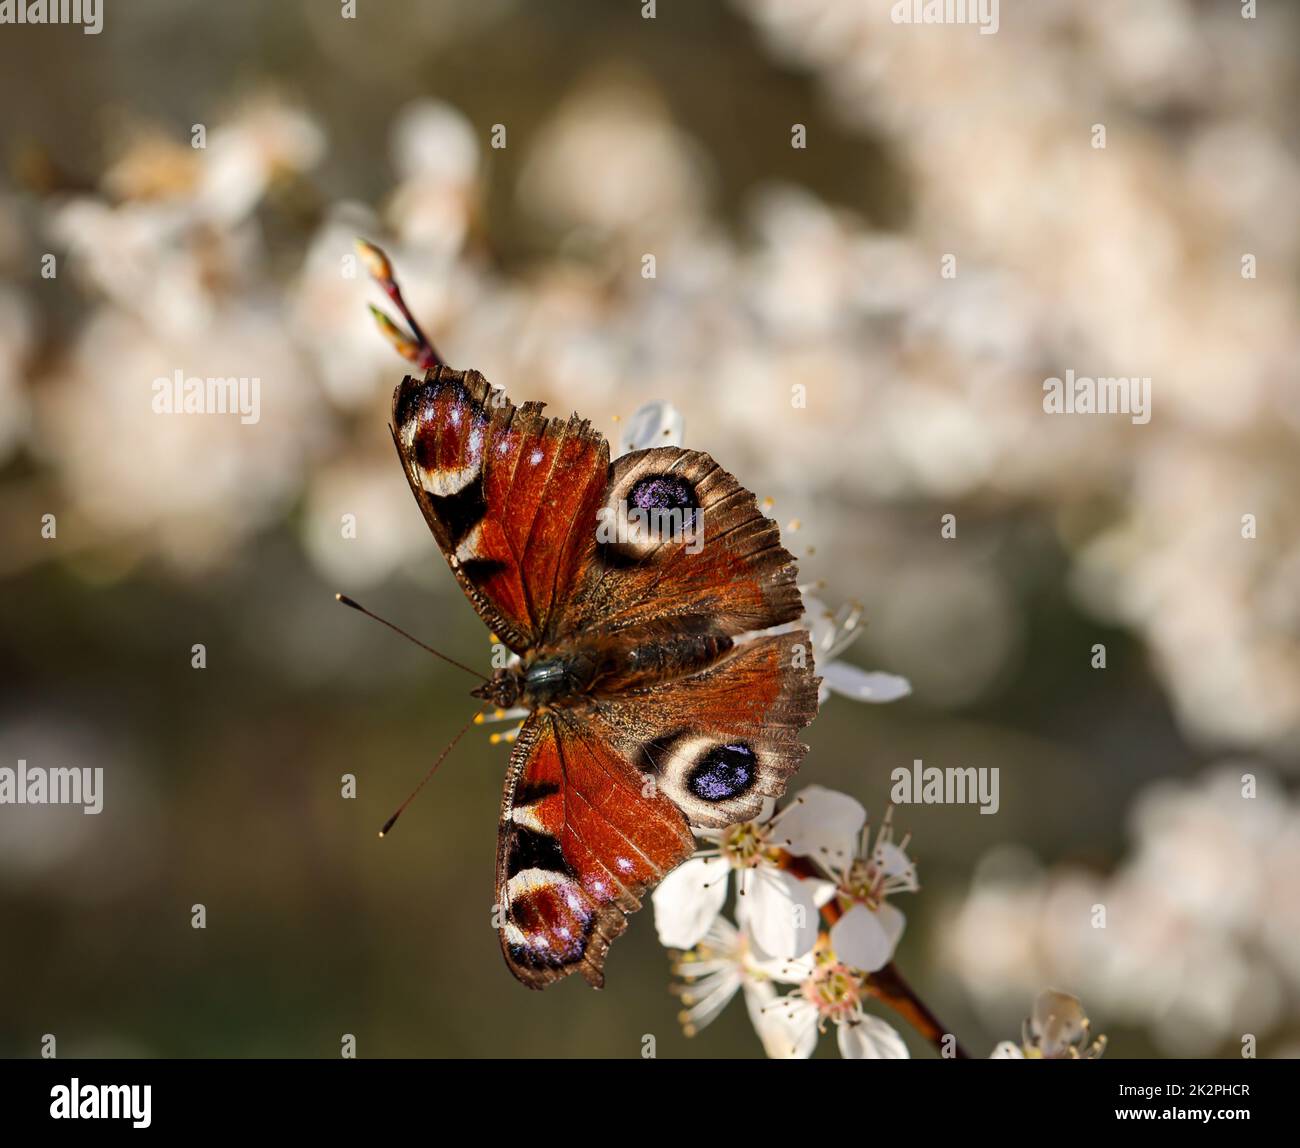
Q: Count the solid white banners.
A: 0